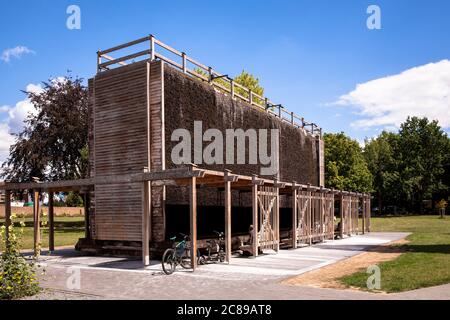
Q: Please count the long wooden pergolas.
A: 1